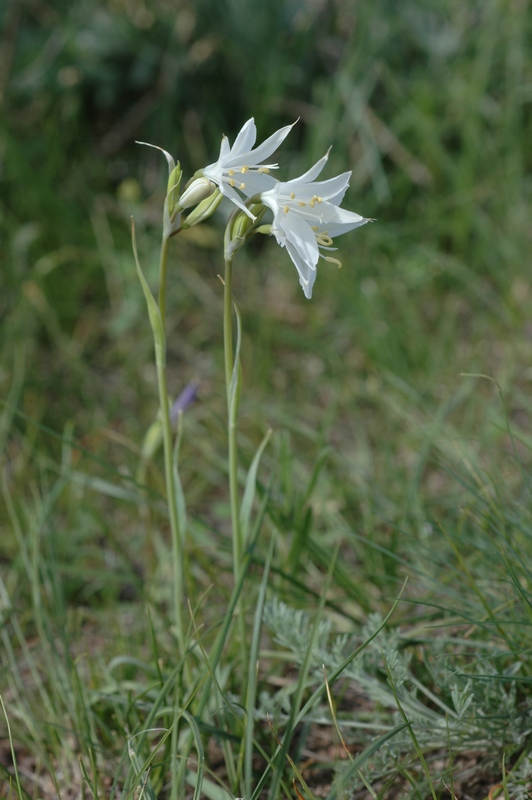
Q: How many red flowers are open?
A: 0